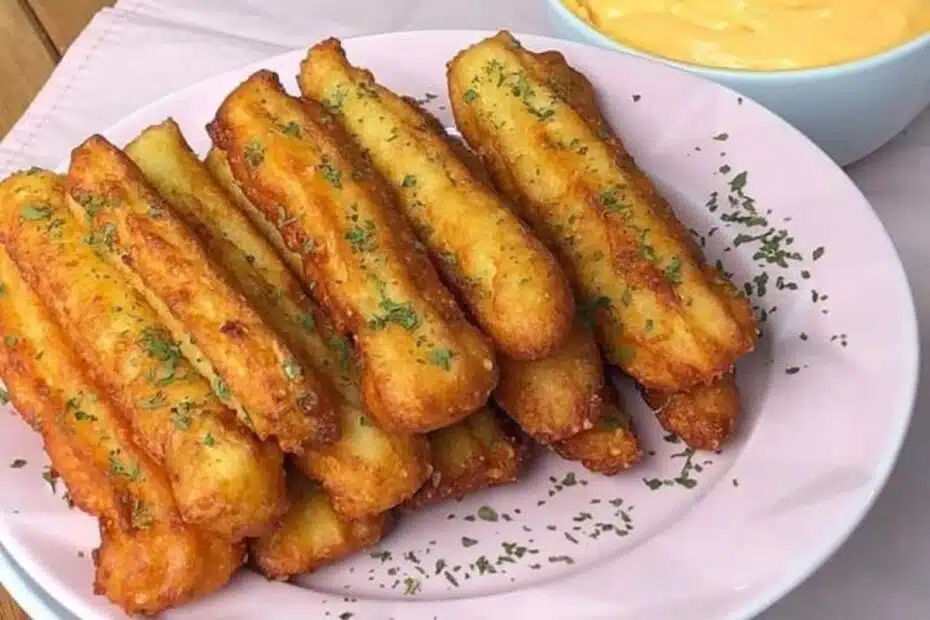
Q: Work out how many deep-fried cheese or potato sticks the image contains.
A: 12